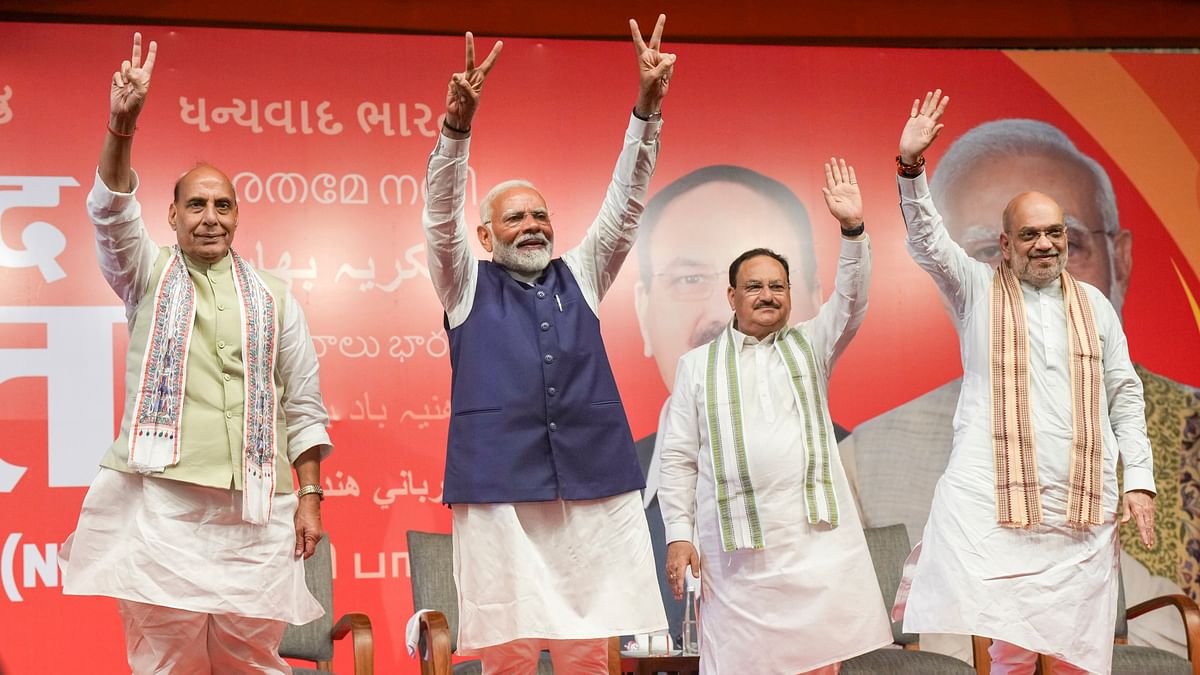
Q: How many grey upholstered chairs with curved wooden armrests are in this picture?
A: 4